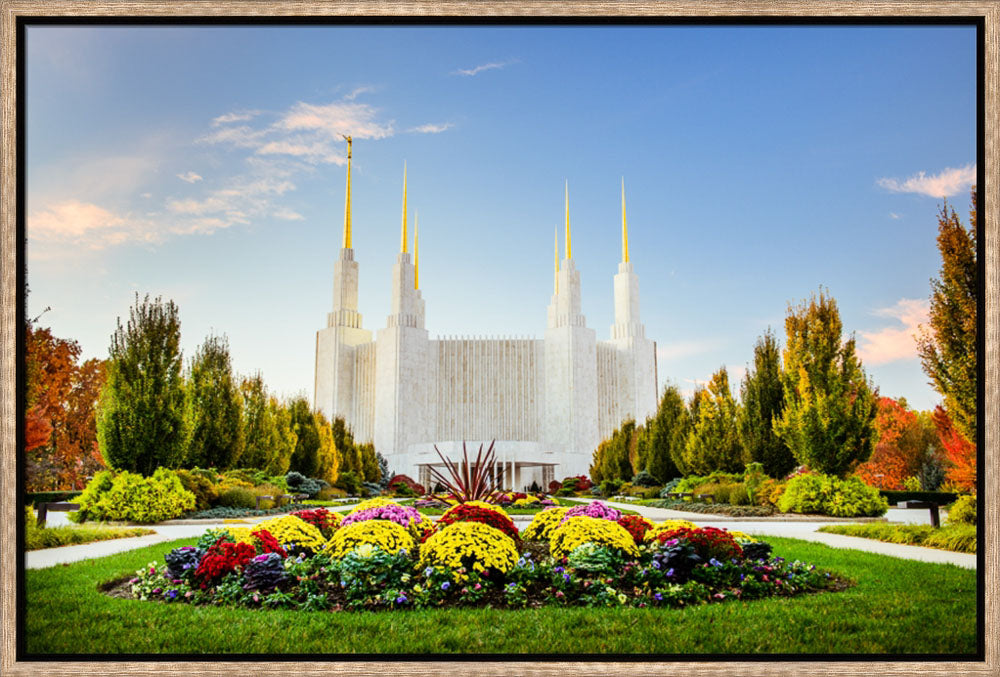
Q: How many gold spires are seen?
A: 6